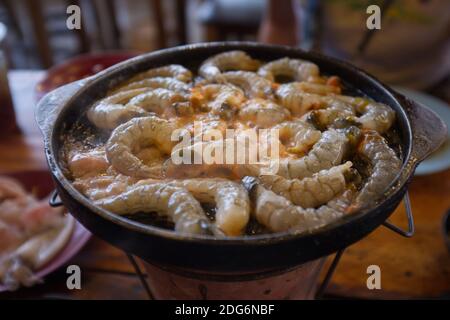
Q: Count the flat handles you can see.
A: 2